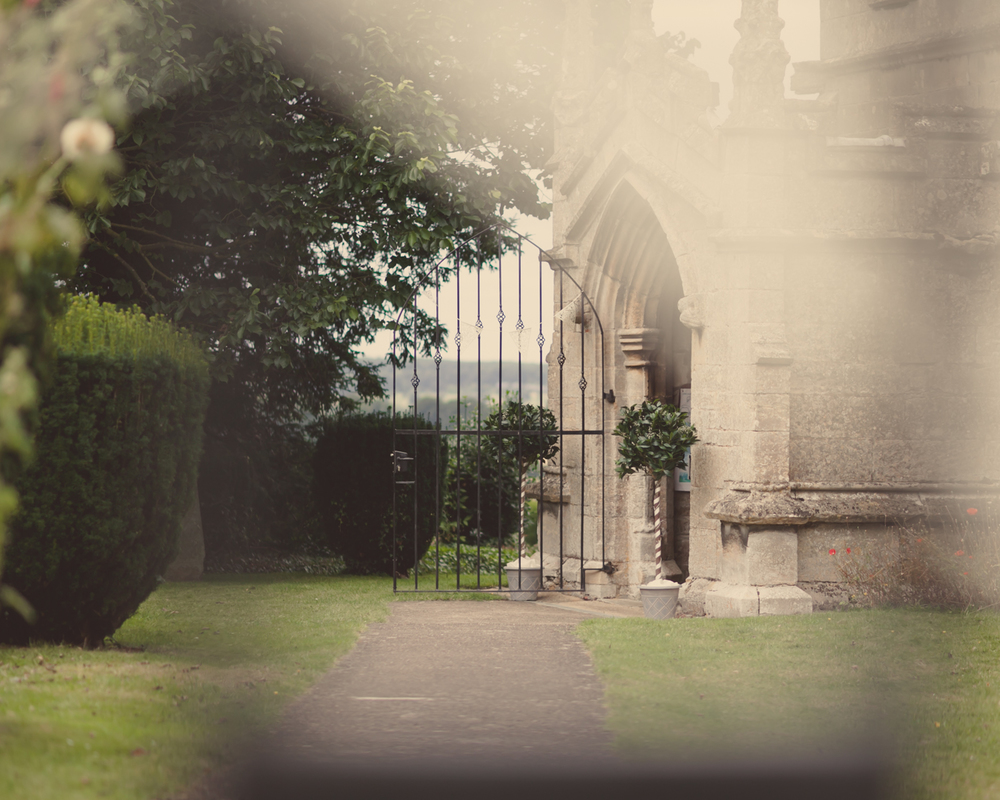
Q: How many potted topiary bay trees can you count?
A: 2